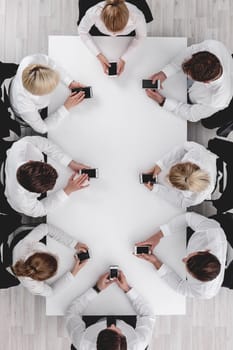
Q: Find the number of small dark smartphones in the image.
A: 8